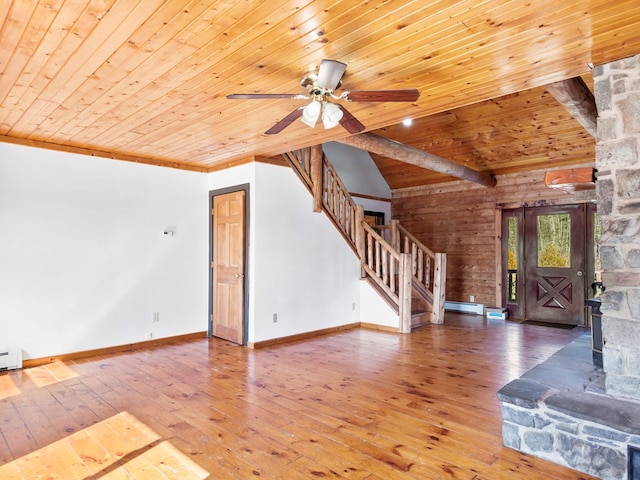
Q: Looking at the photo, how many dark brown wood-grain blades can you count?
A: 4